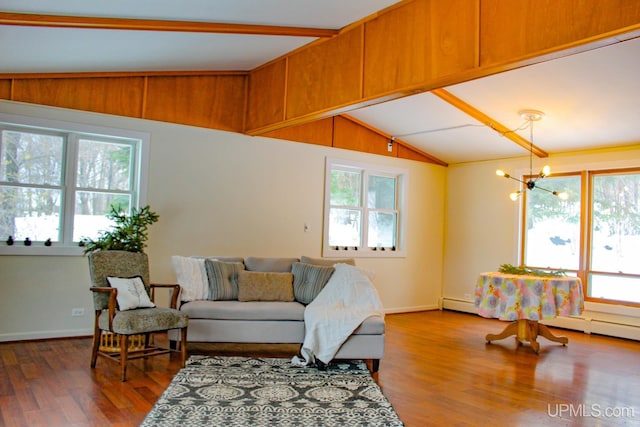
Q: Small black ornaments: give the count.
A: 10